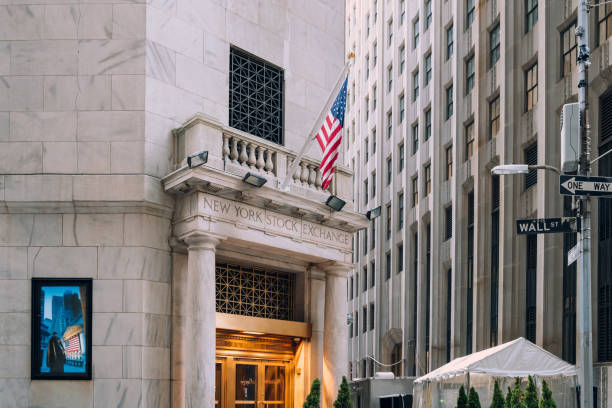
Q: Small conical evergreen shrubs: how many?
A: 9